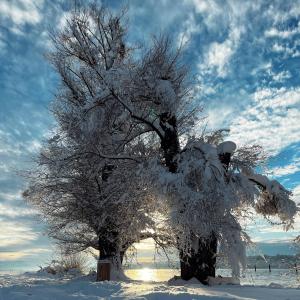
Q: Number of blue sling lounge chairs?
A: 0